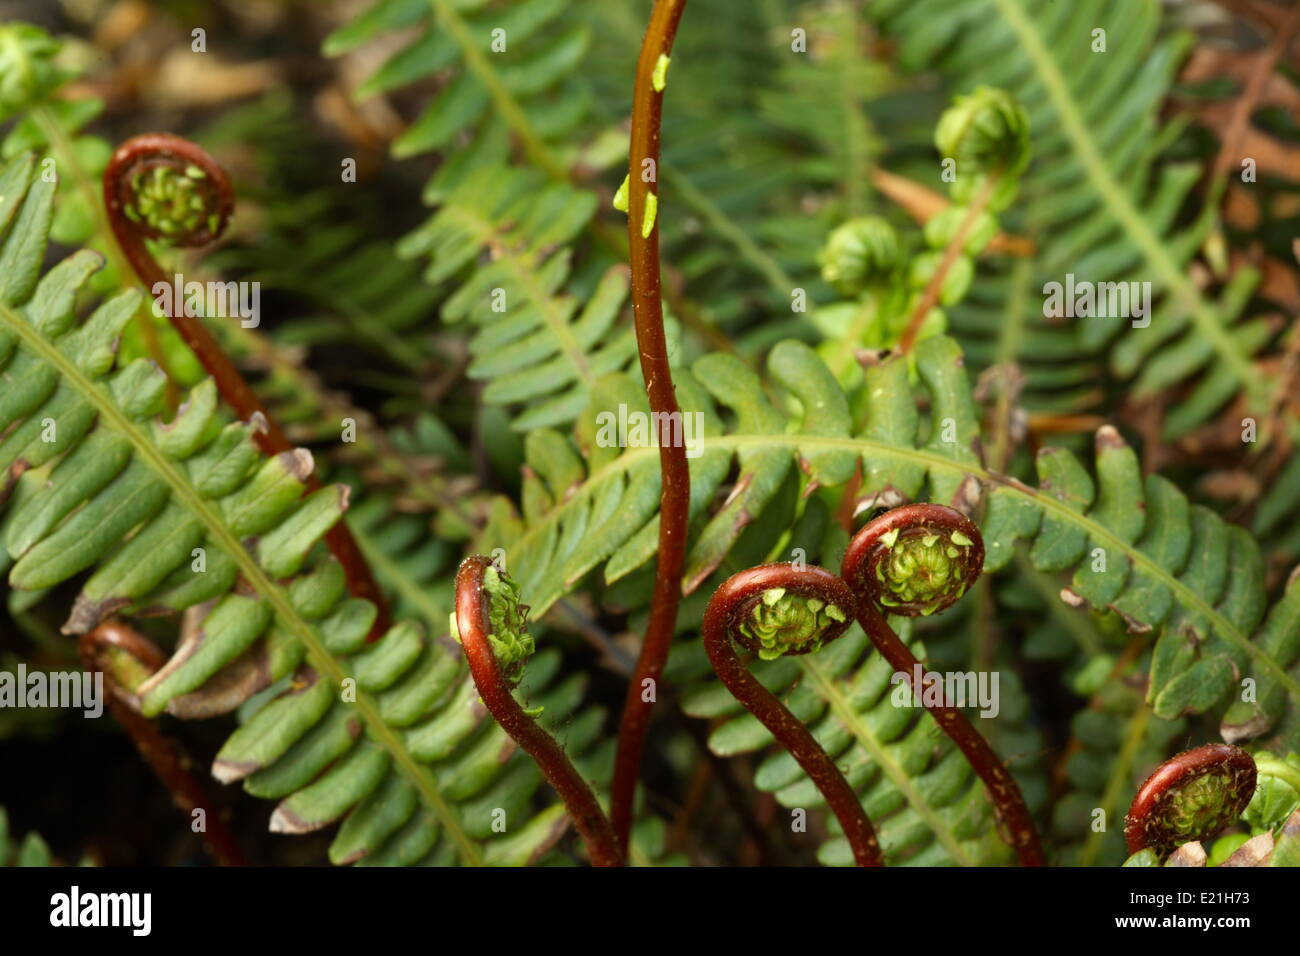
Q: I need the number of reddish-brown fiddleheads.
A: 6